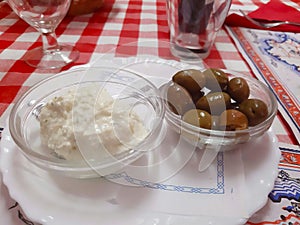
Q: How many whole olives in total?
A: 8